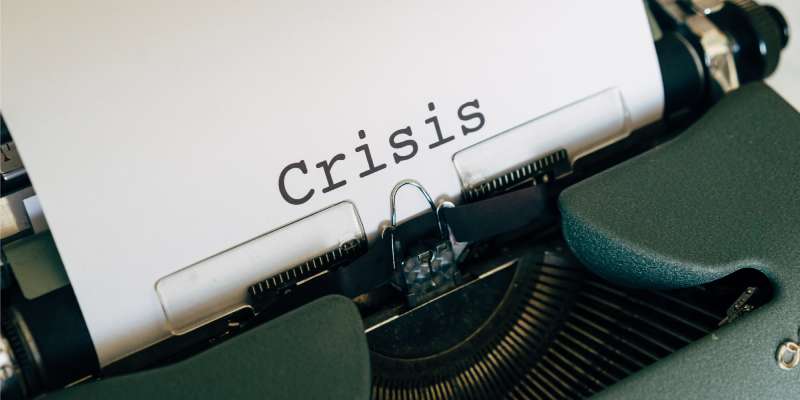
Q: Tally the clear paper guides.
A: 2